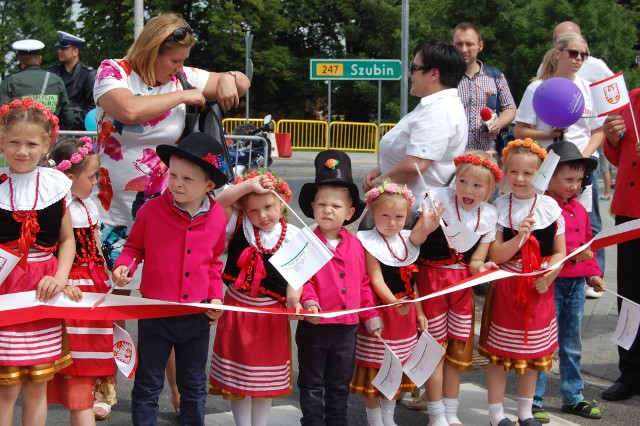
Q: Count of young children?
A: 9